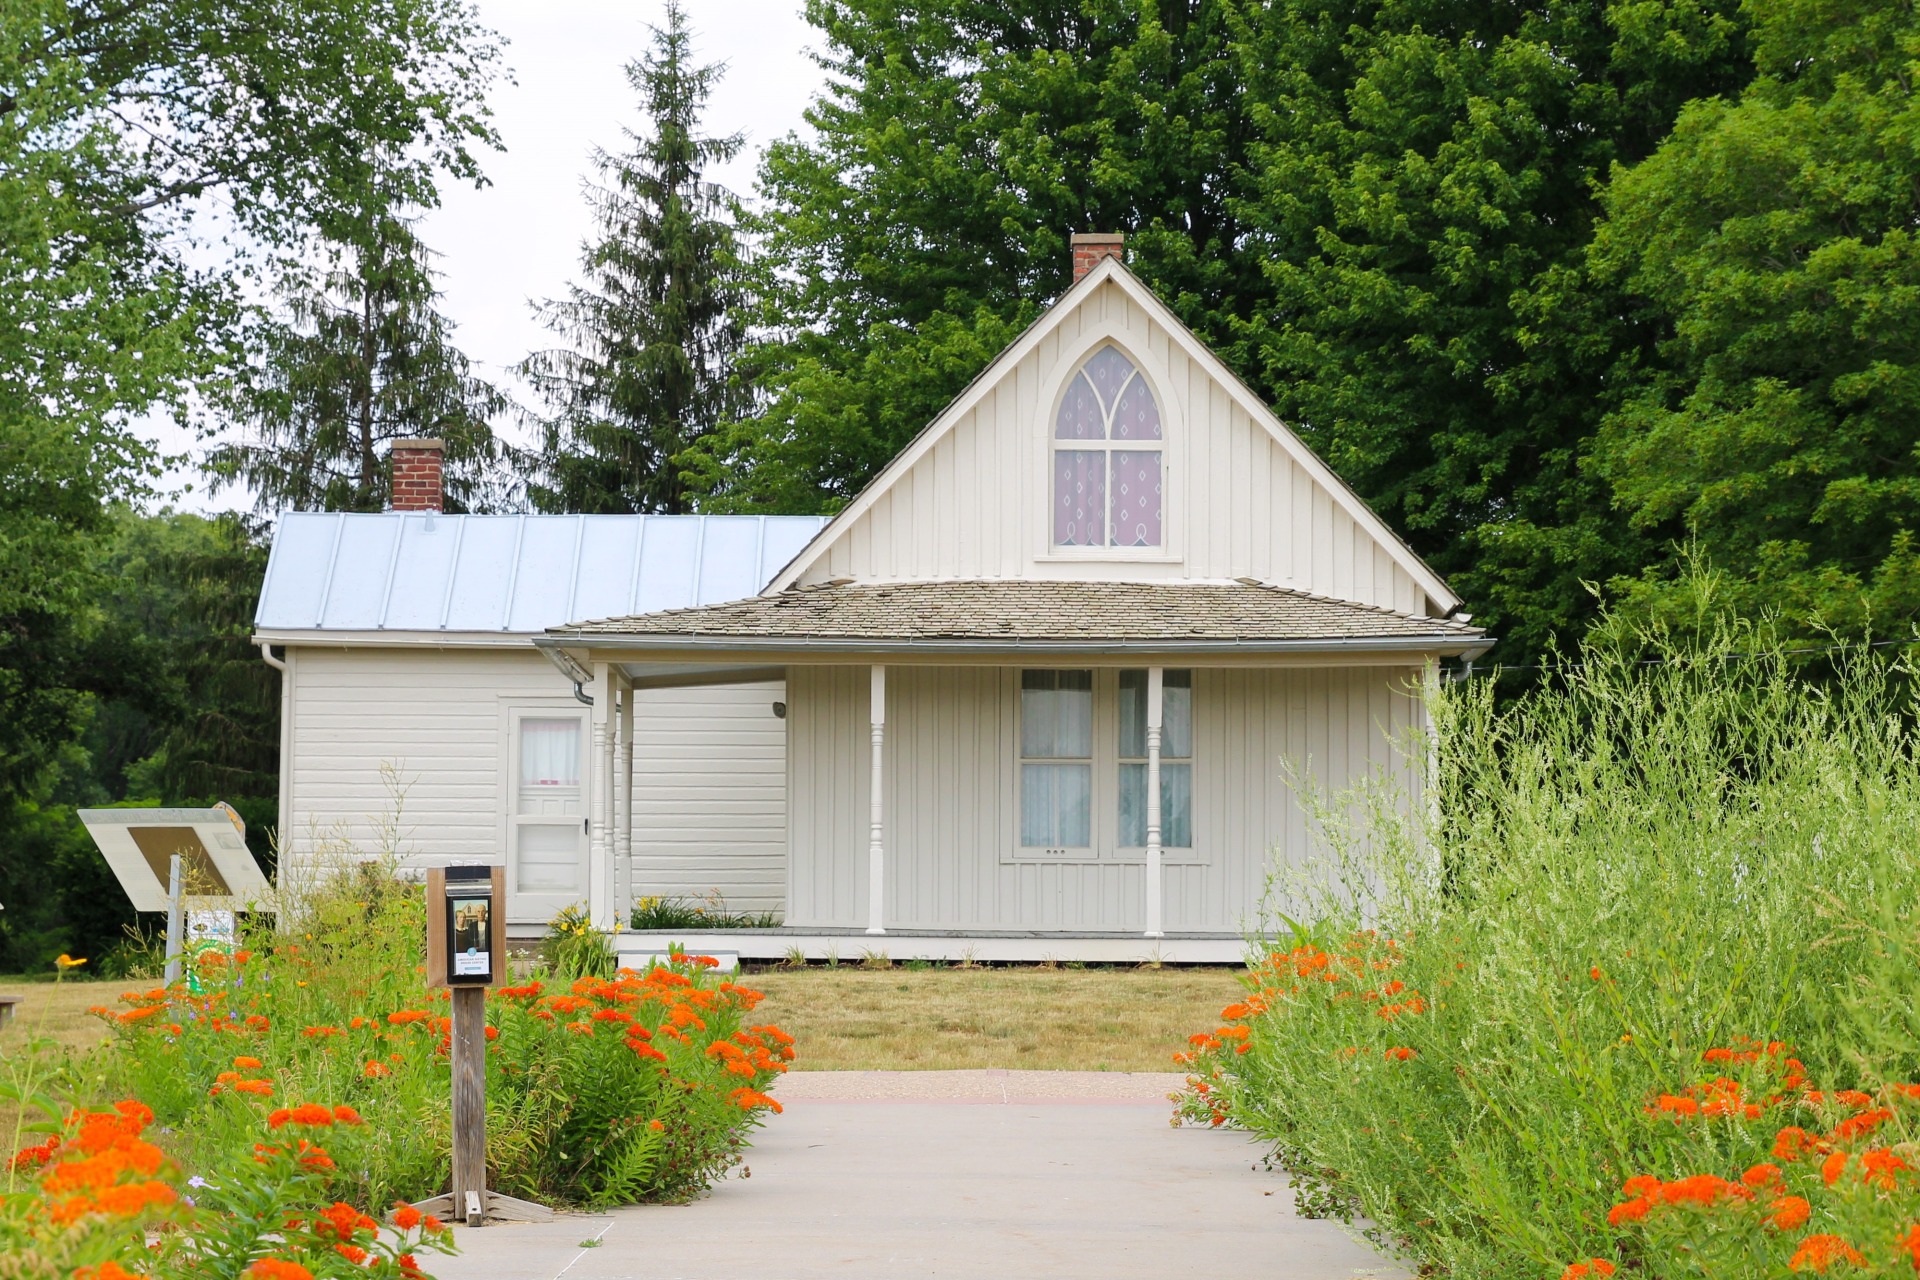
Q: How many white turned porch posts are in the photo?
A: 6